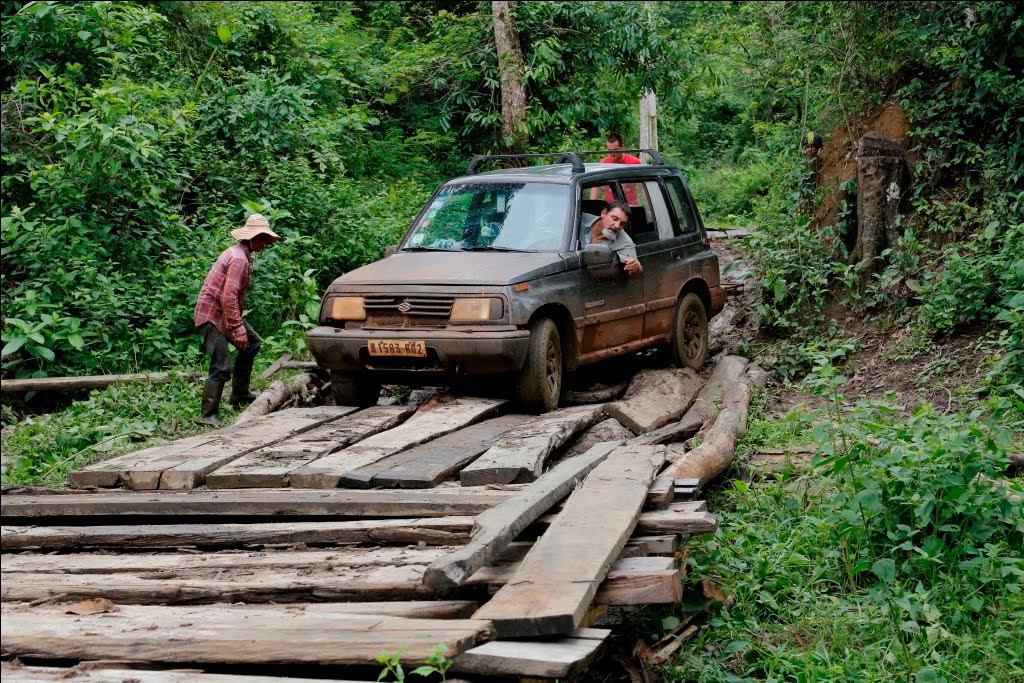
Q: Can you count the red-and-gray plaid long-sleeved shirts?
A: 1